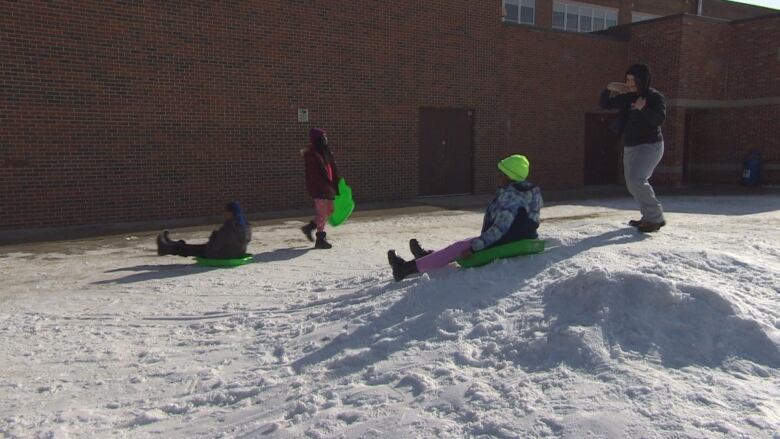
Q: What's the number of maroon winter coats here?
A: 1